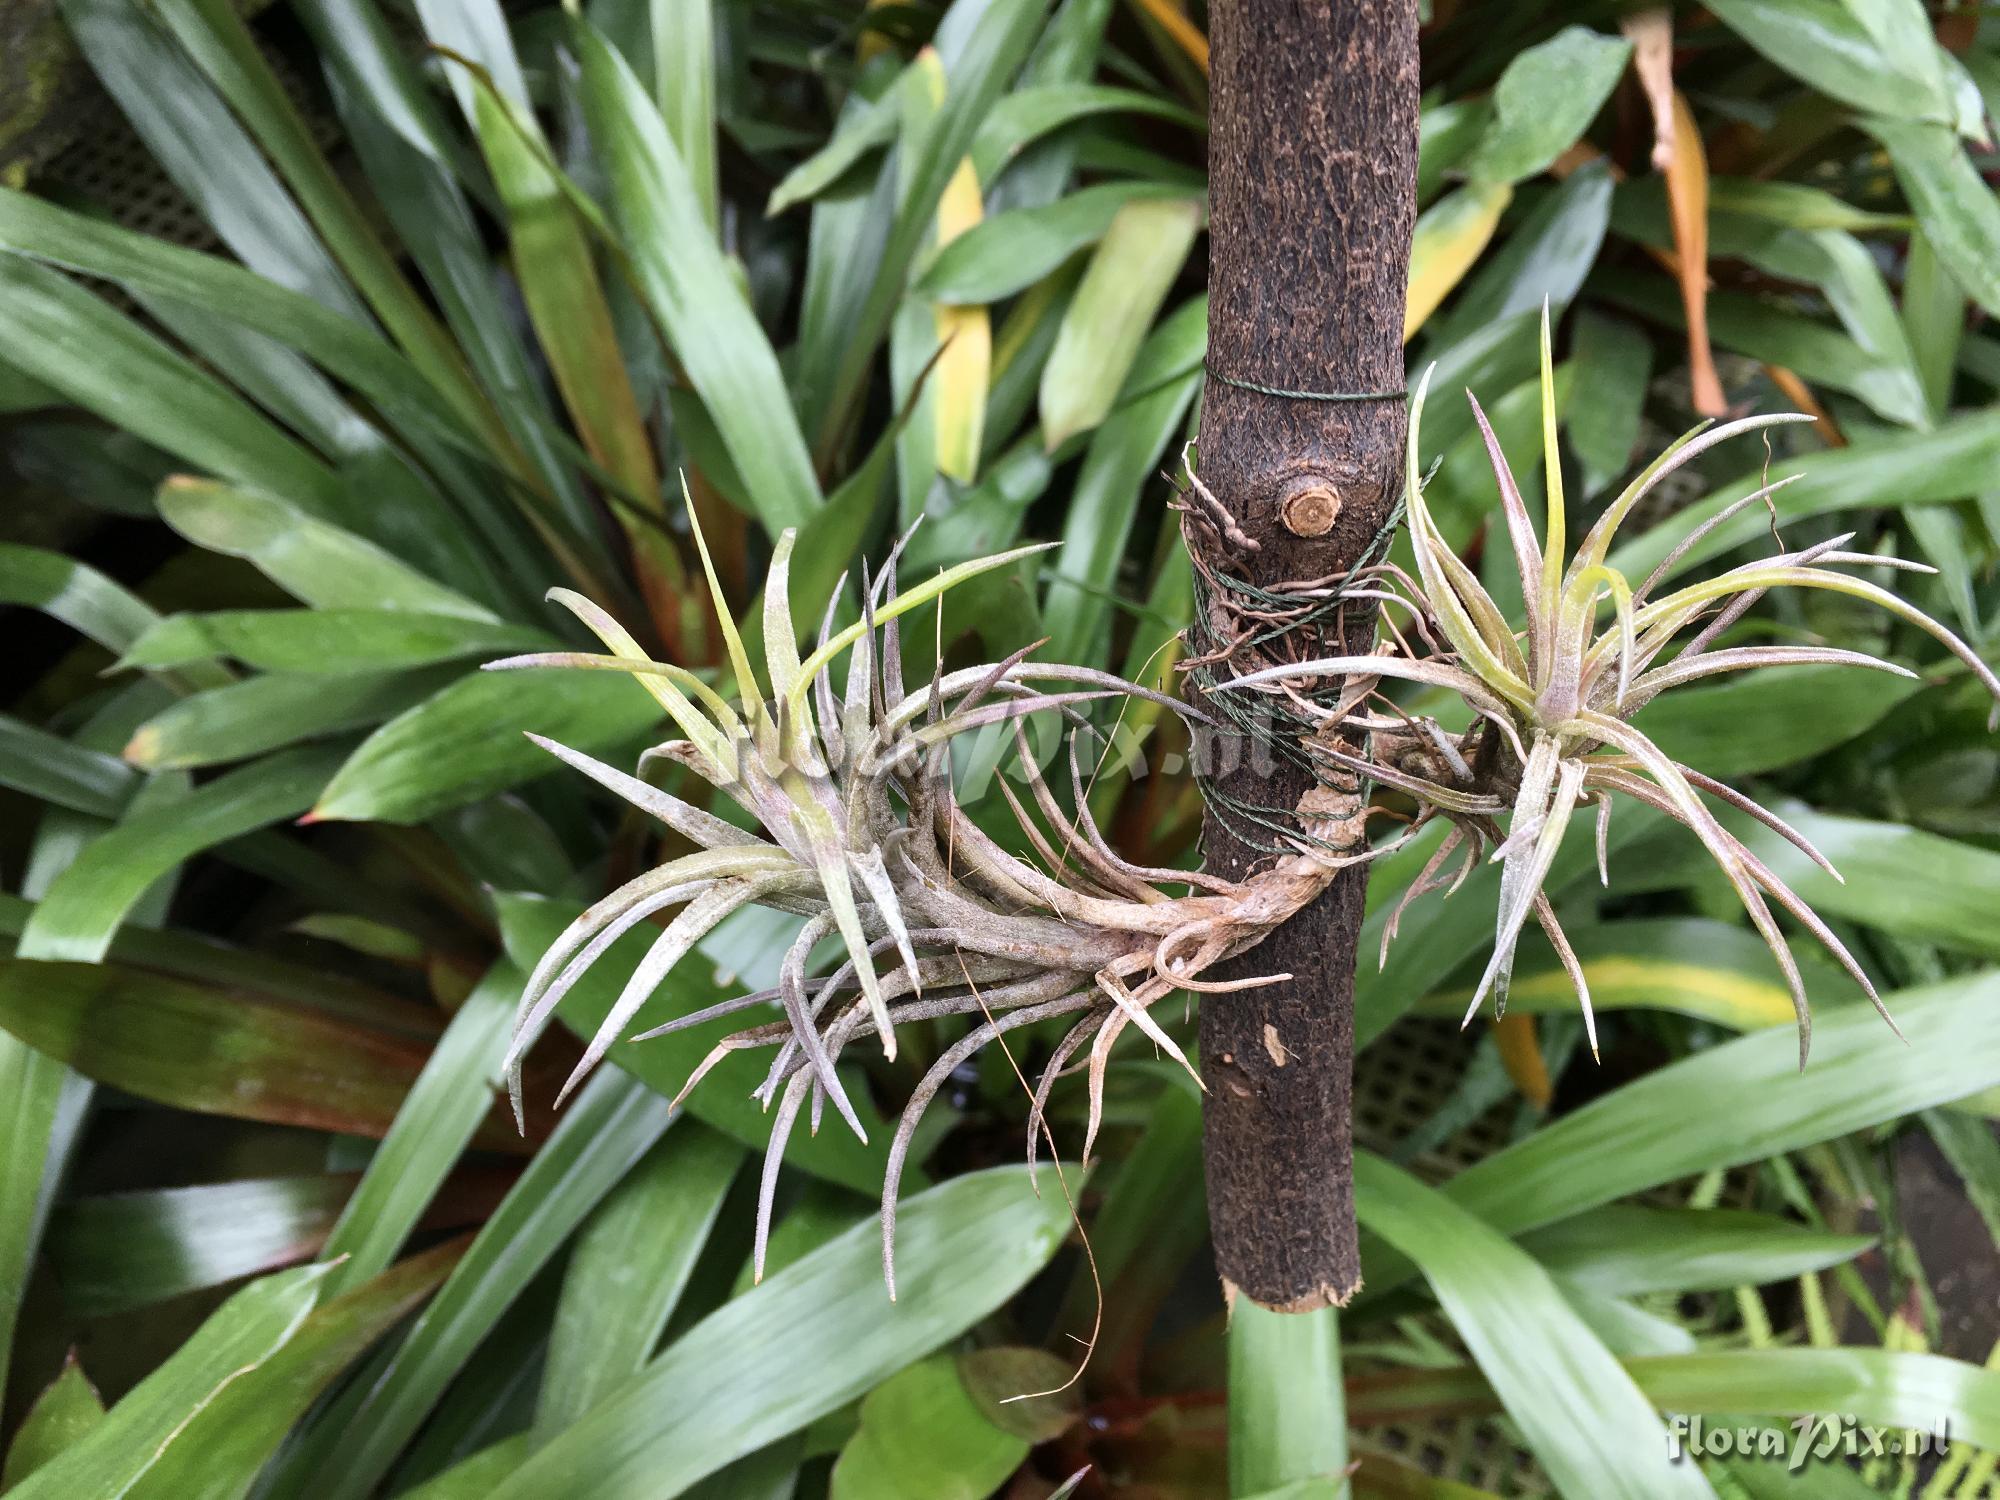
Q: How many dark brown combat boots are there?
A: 0